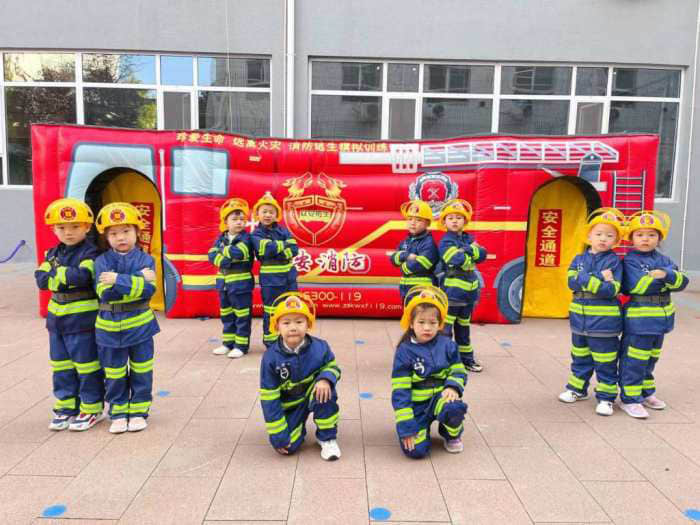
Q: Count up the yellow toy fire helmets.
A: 10